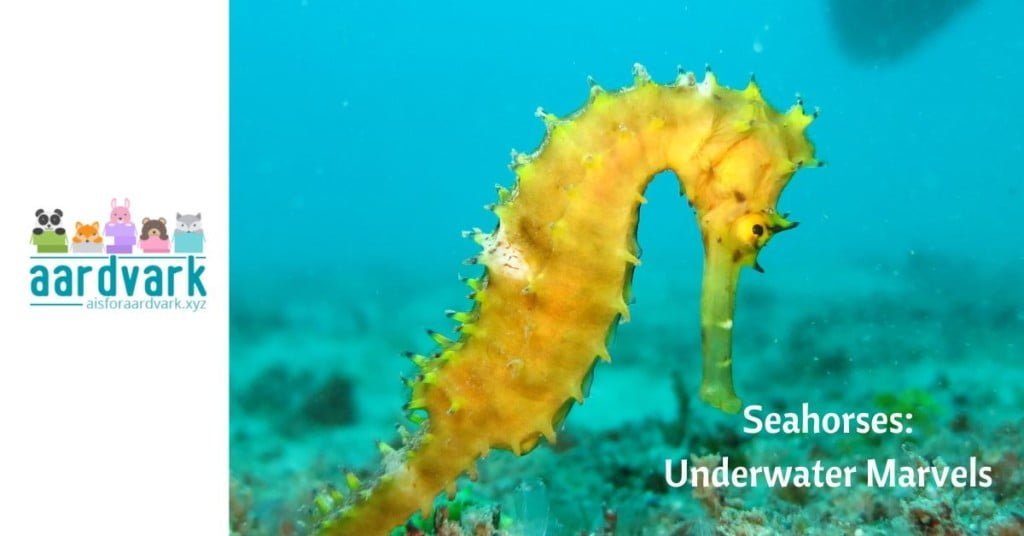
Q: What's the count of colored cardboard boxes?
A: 5